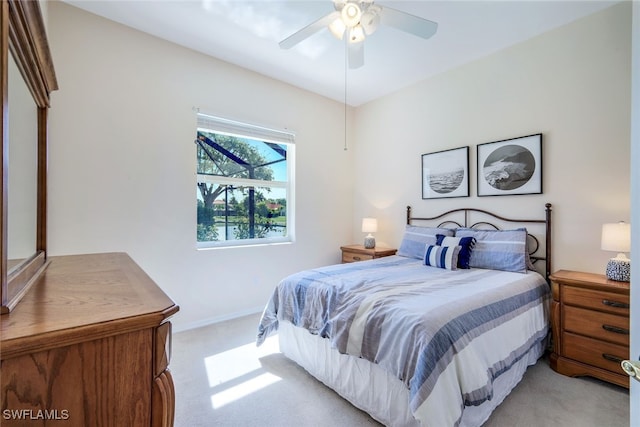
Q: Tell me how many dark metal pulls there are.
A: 4